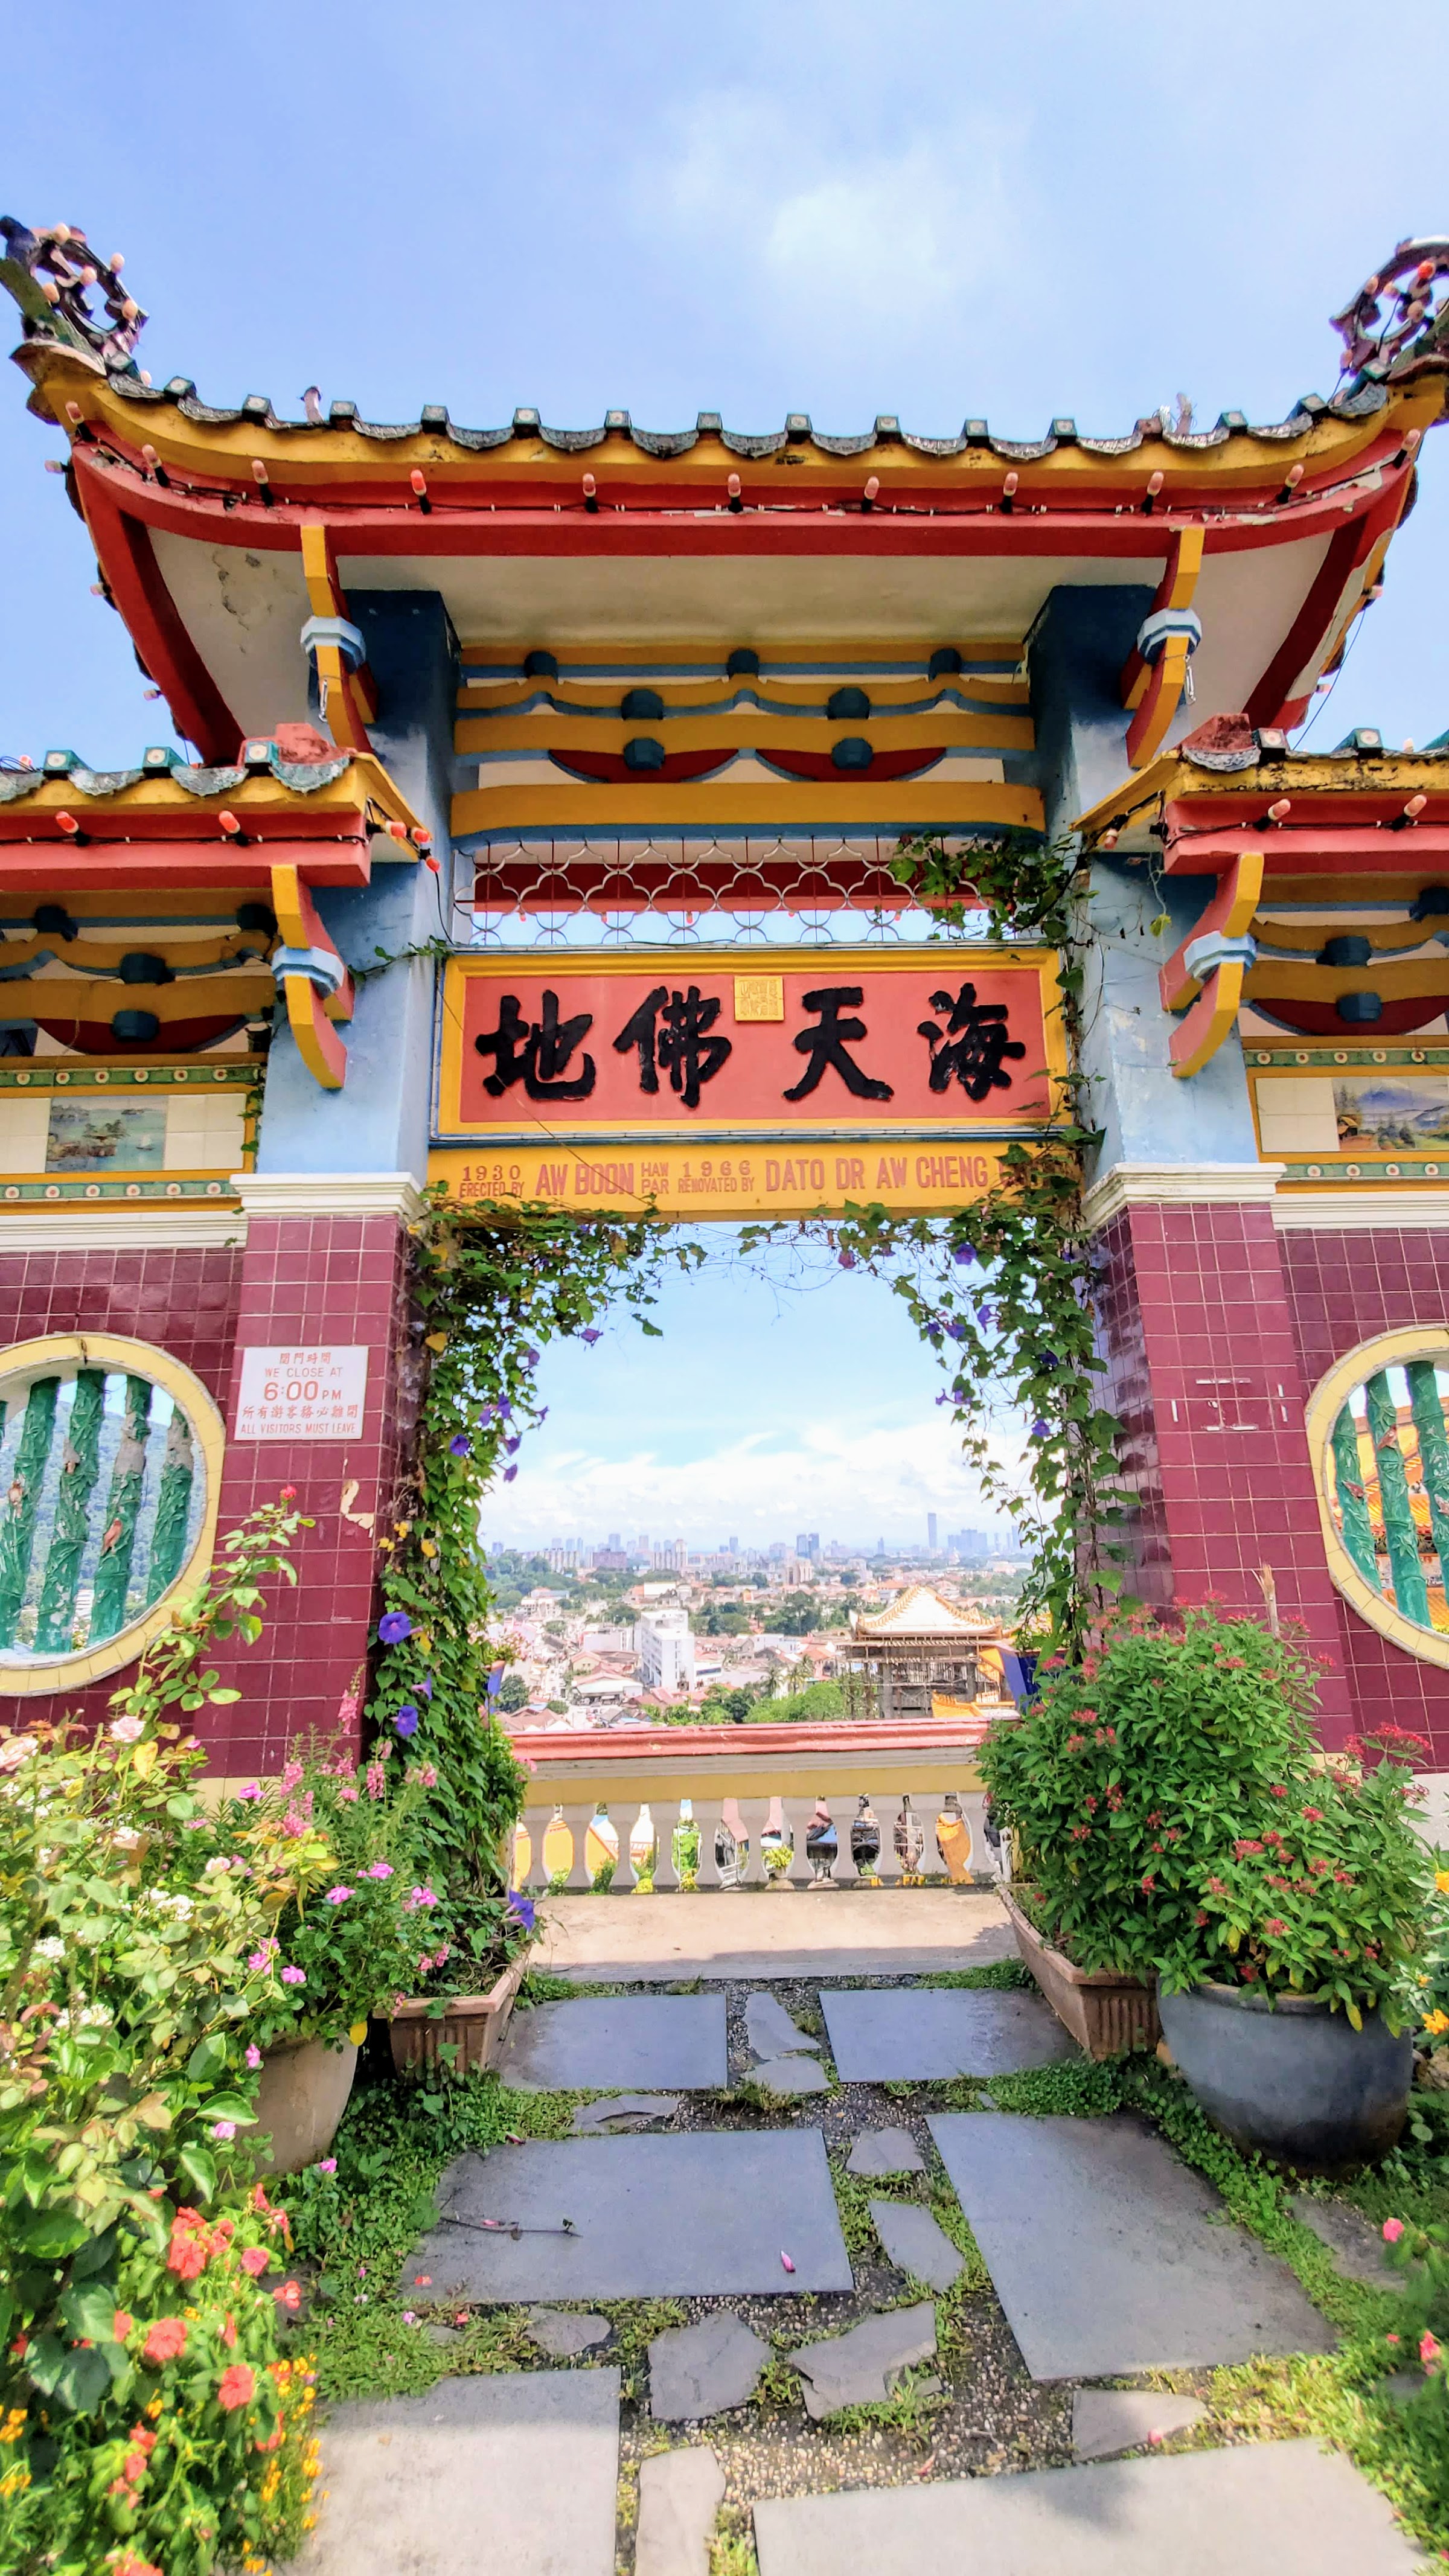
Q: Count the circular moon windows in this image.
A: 2